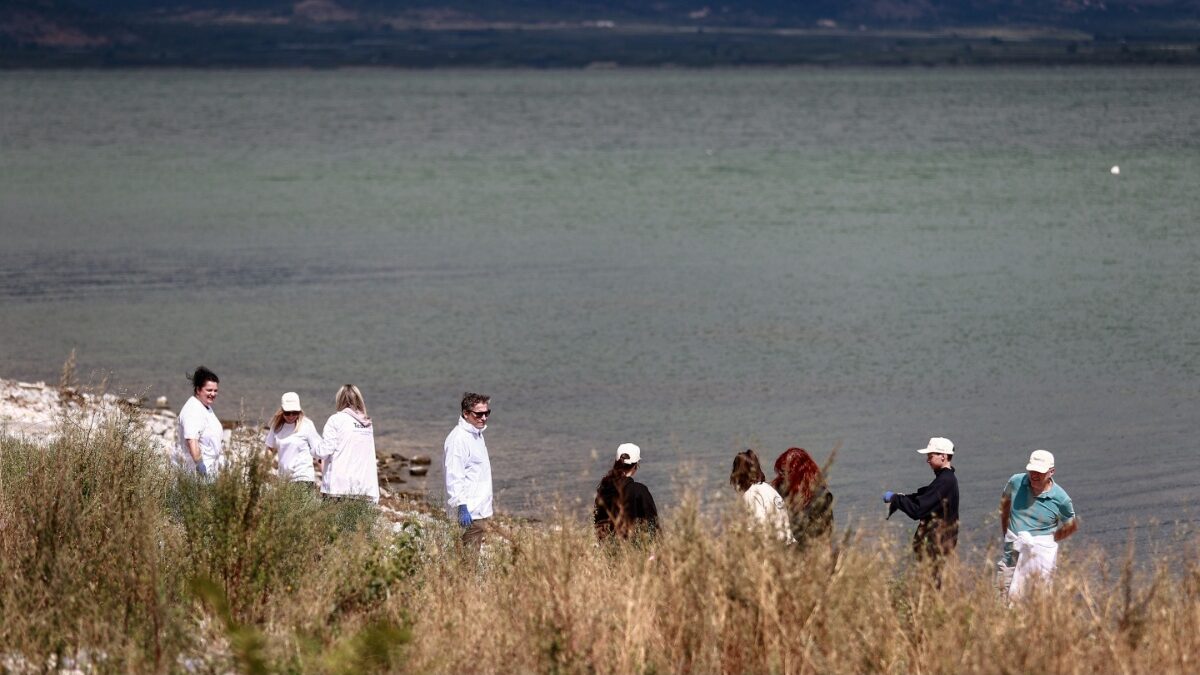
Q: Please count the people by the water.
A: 9